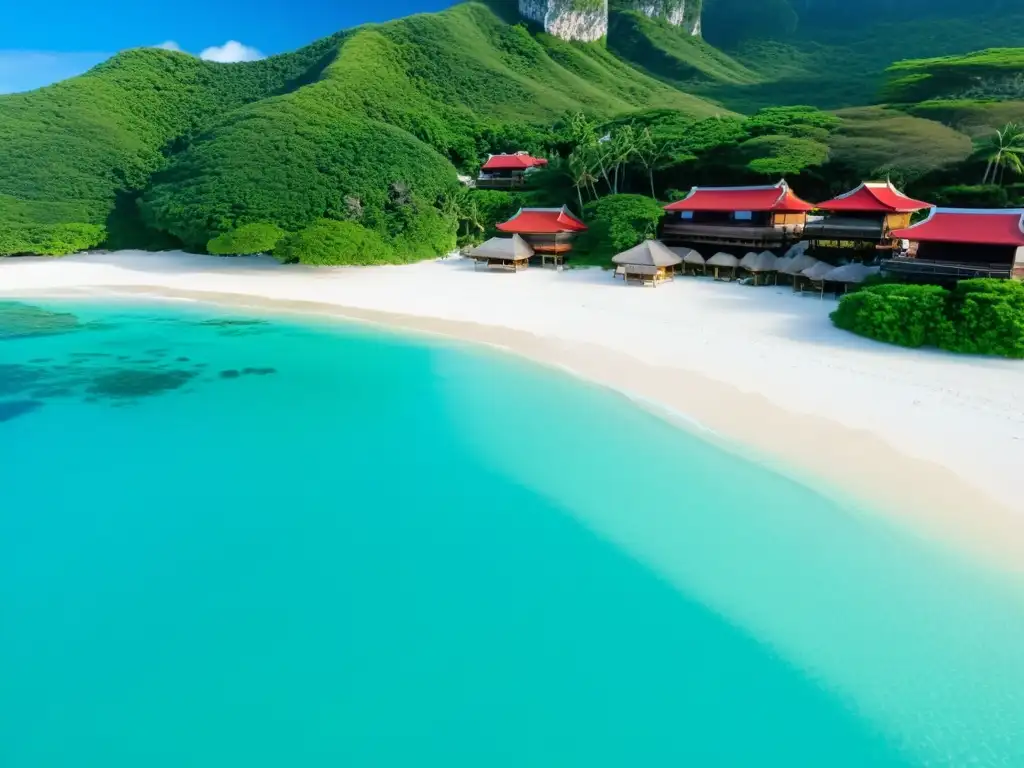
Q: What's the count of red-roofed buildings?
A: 5